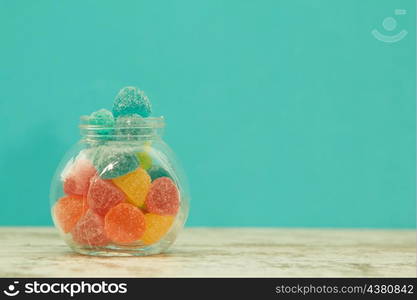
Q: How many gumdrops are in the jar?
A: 14